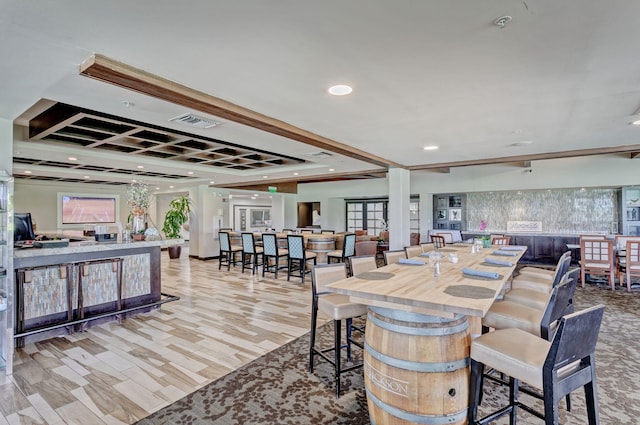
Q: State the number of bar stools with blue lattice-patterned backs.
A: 5